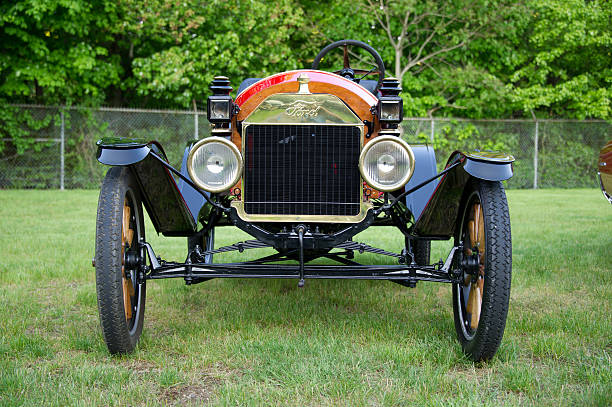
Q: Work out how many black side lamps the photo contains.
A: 2